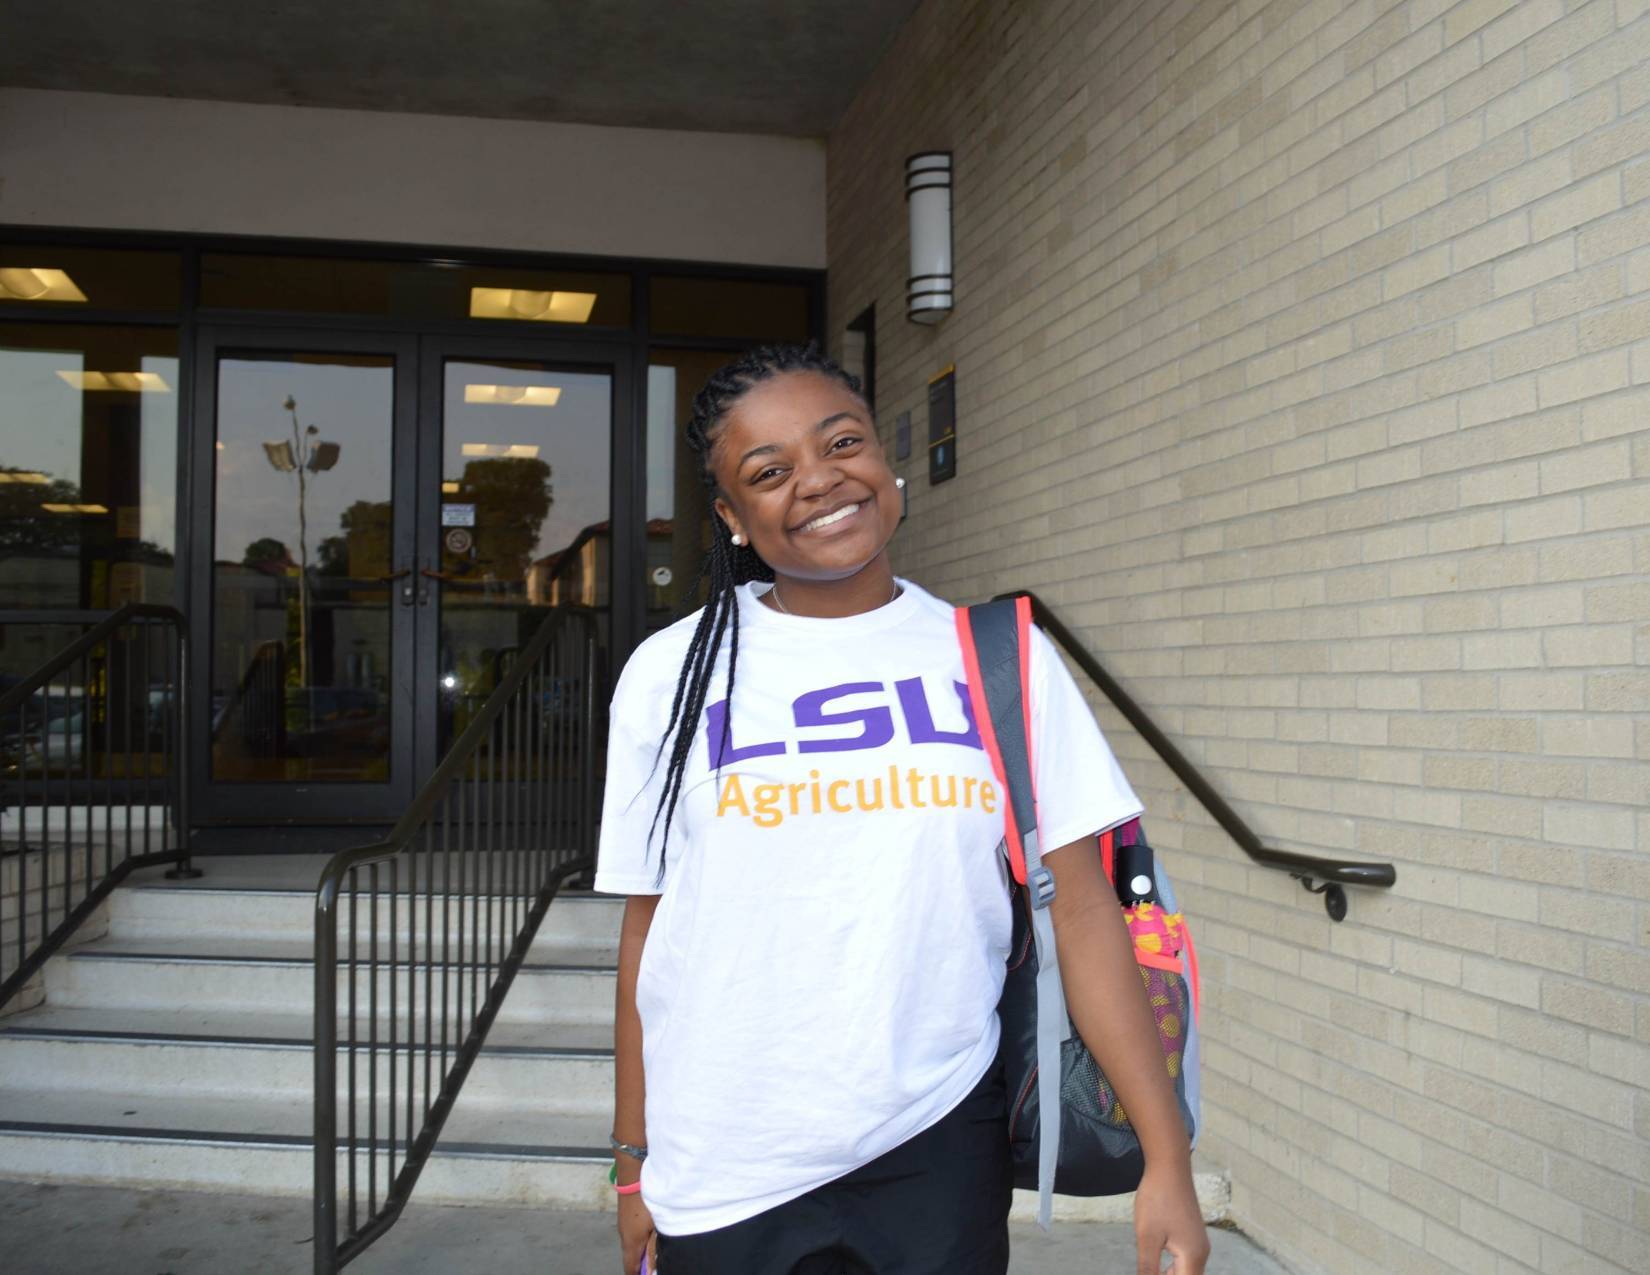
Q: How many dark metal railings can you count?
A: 3